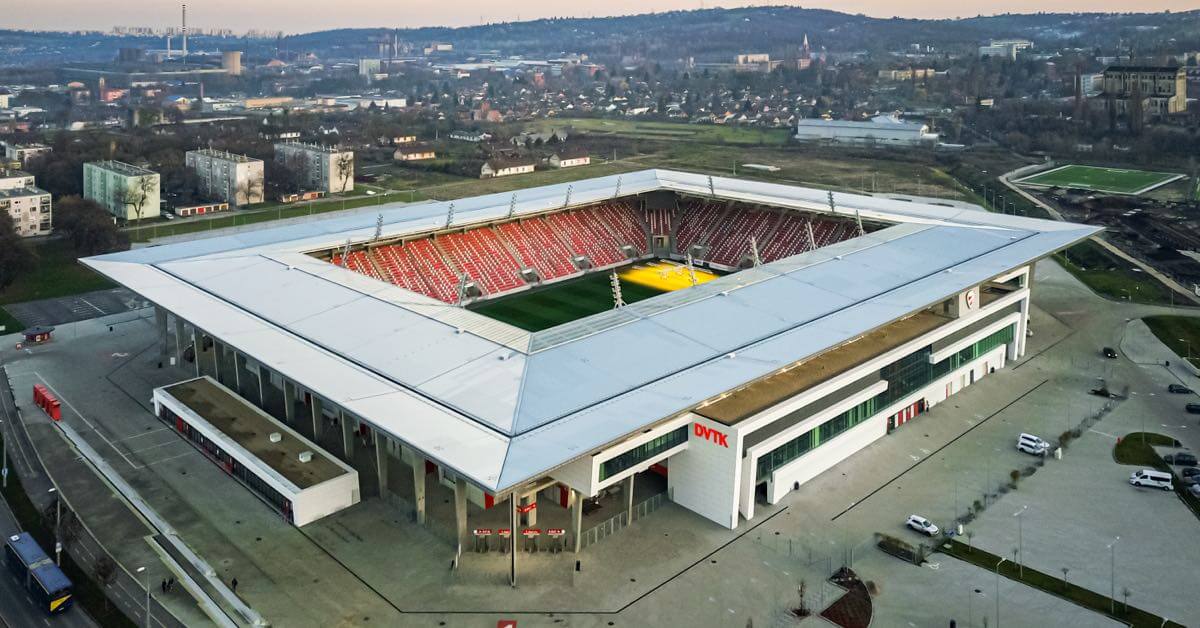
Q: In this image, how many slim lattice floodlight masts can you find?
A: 14